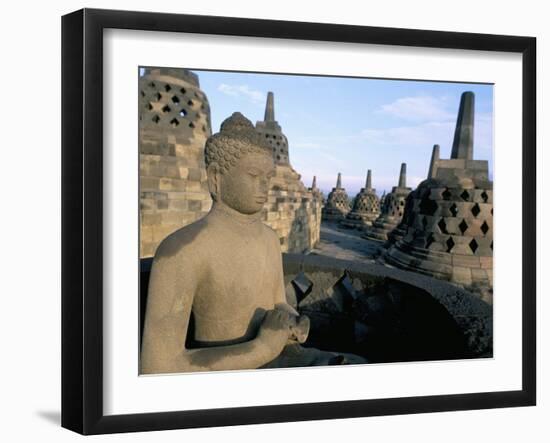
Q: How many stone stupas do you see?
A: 8